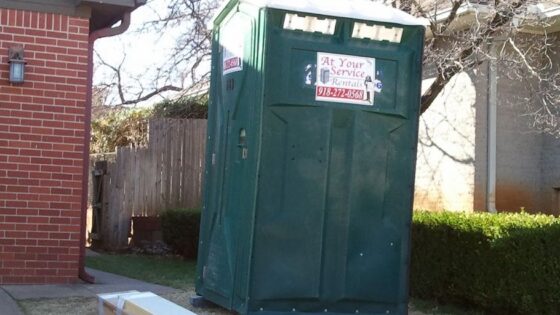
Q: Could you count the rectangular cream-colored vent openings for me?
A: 2